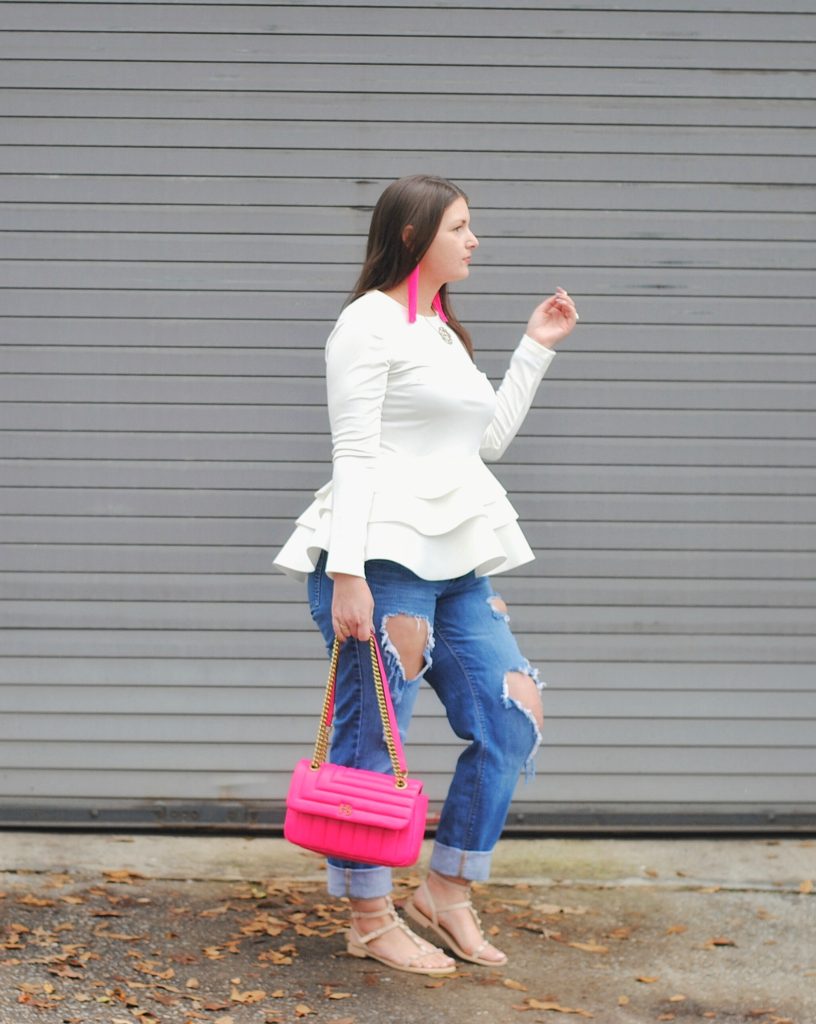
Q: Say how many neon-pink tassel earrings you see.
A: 2